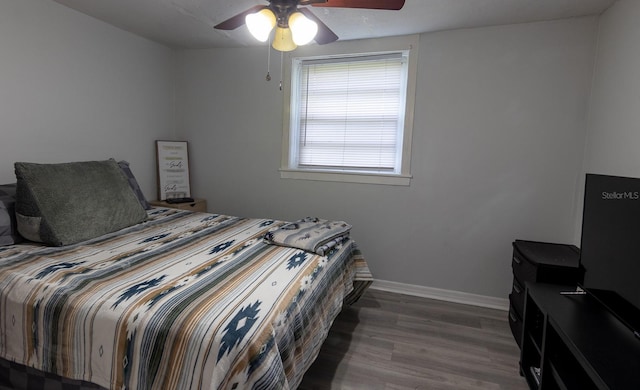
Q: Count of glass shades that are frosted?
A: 3